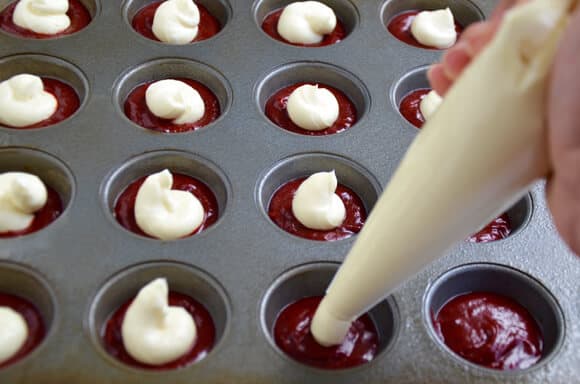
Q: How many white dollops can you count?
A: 13